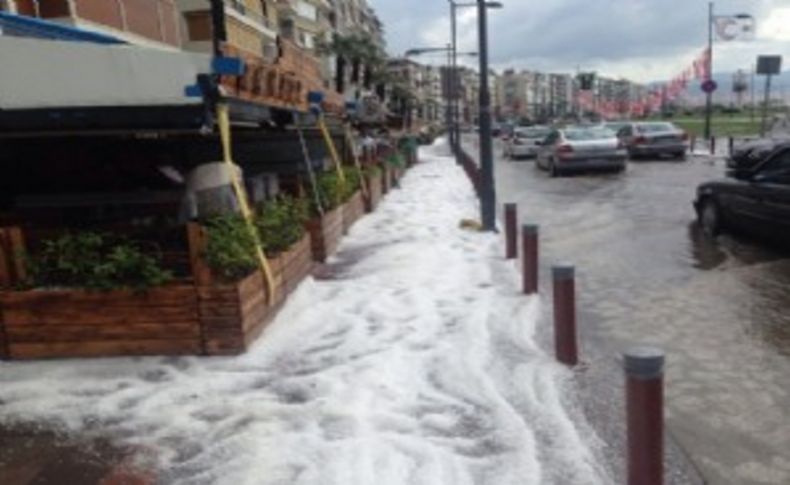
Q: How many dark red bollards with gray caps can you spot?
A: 4